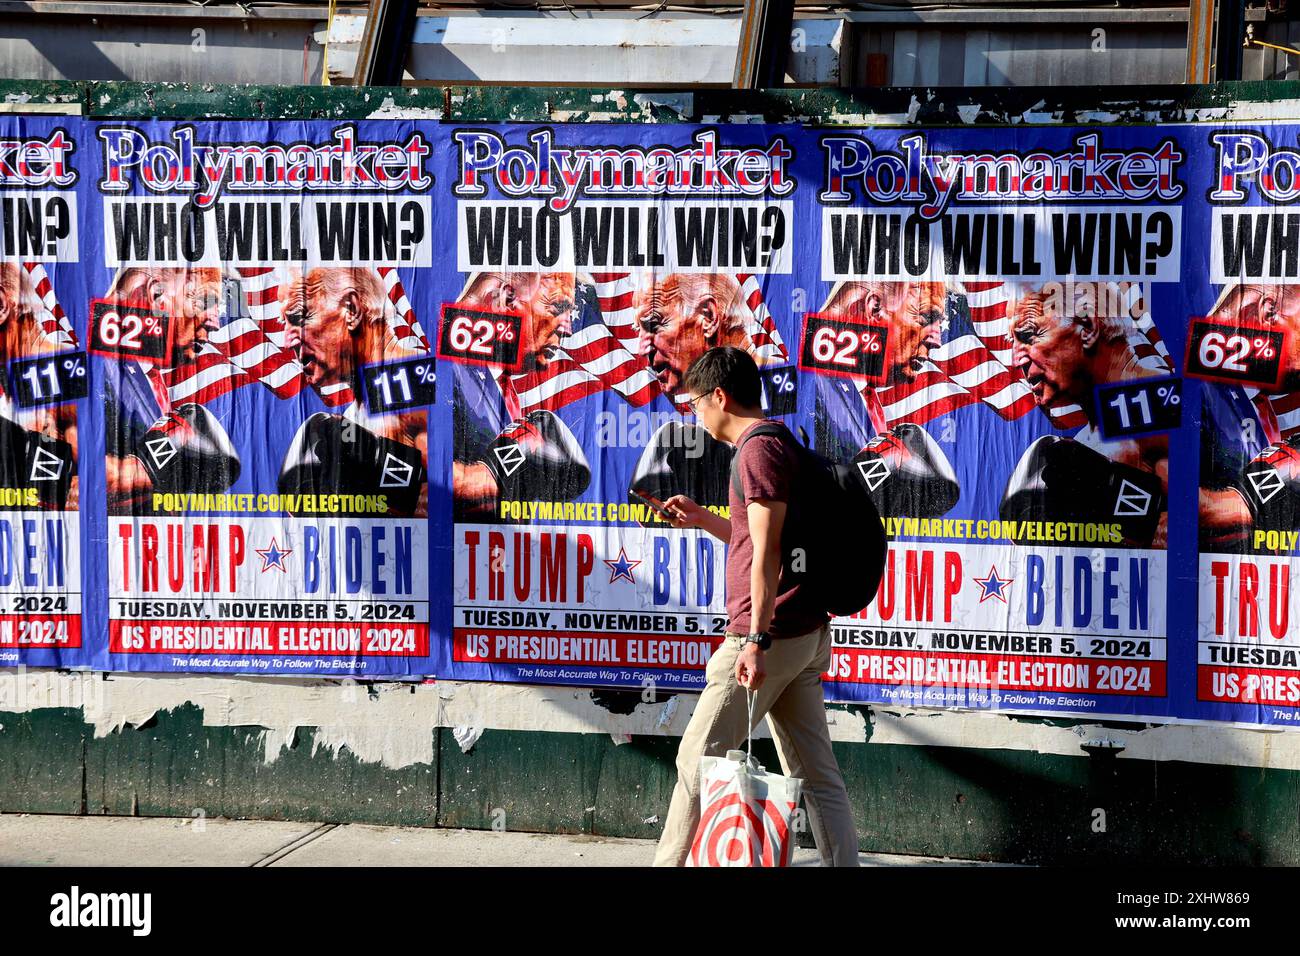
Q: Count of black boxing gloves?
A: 8